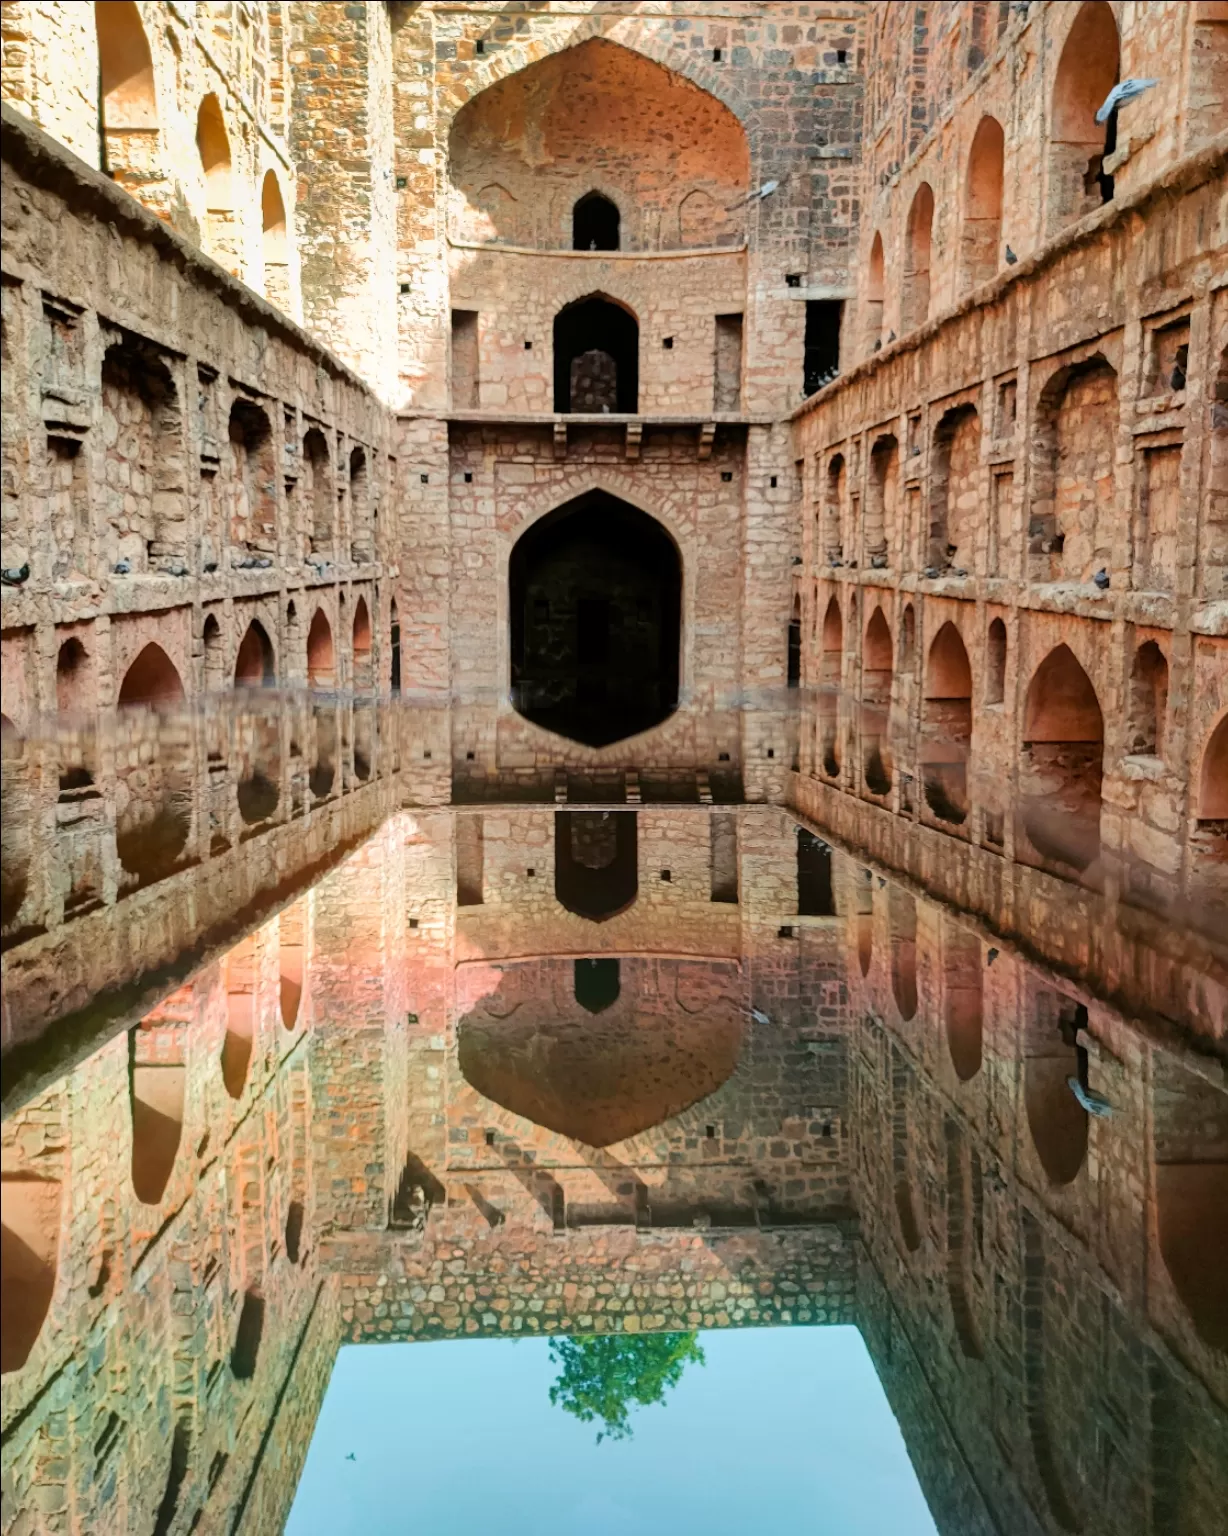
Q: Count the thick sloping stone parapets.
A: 2